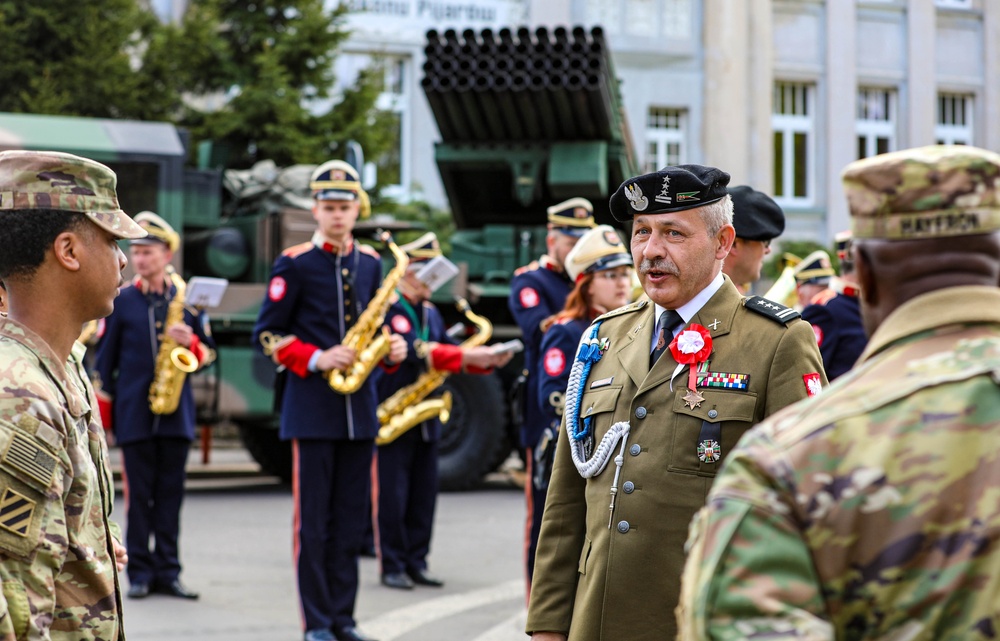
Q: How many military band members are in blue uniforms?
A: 7